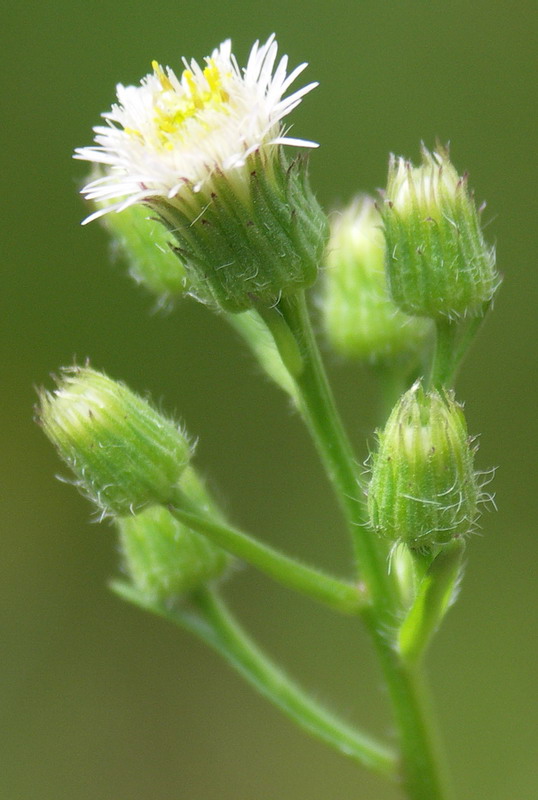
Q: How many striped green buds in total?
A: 6